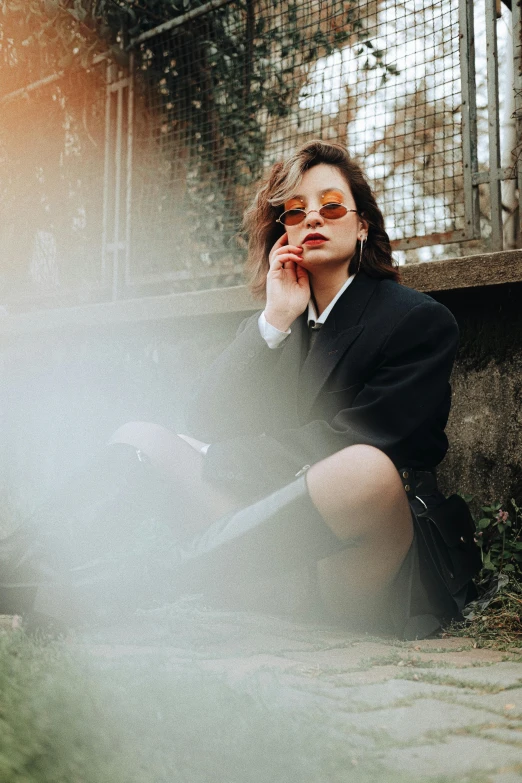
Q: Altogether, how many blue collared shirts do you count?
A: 0